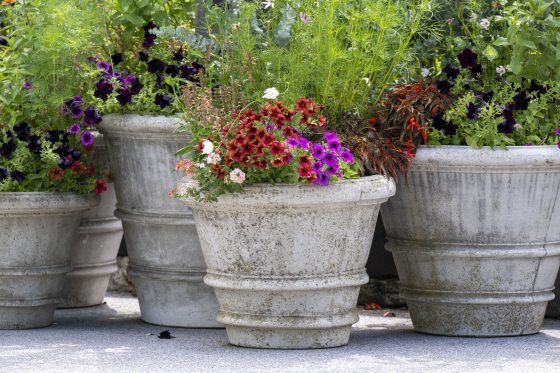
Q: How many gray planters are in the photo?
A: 5